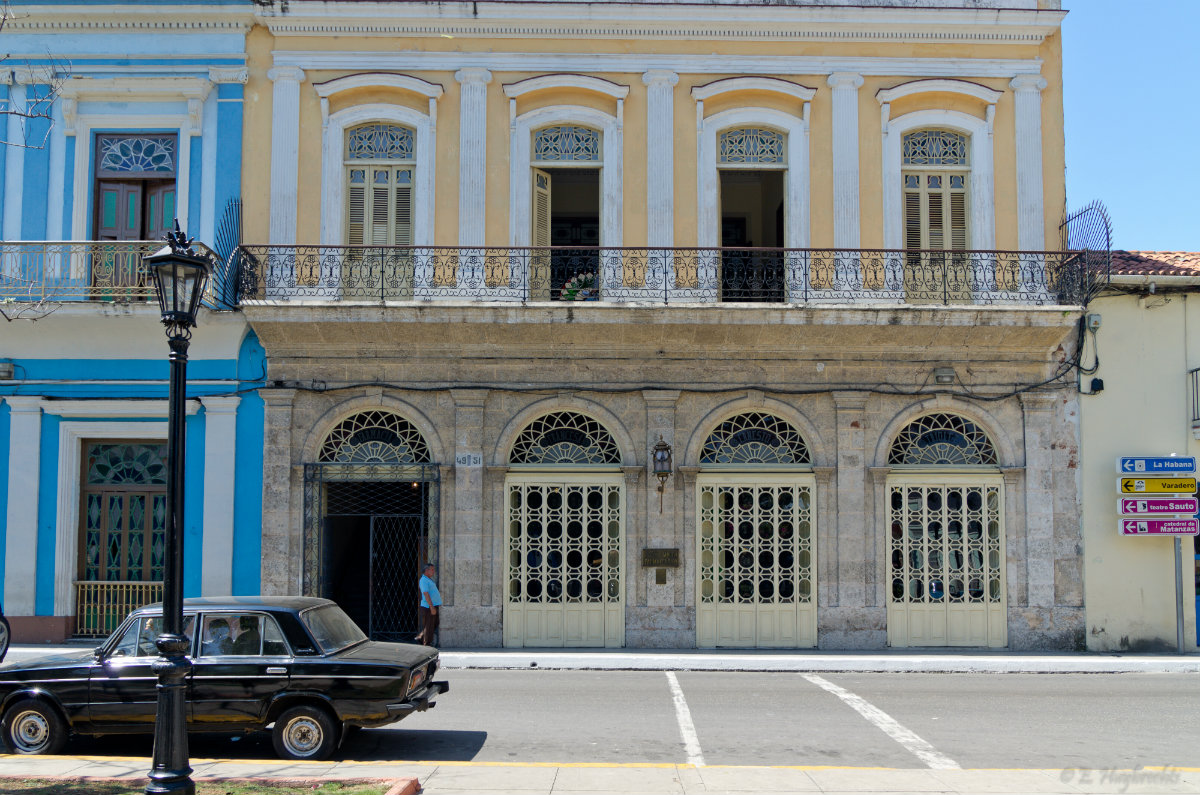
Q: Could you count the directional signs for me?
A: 4